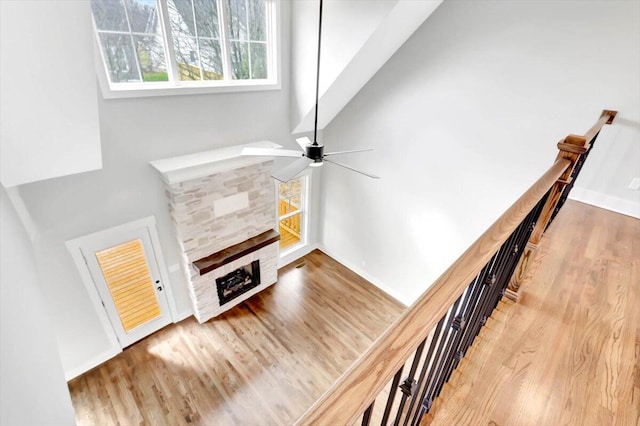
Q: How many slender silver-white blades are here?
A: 5